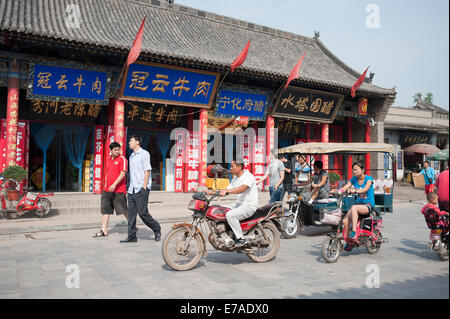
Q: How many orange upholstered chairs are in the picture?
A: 0